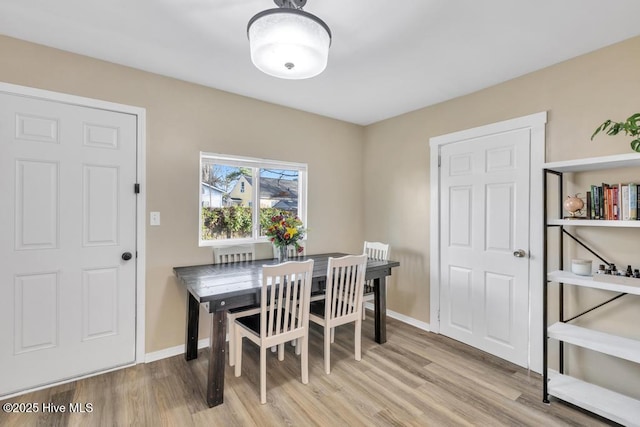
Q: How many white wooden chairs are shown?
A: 5